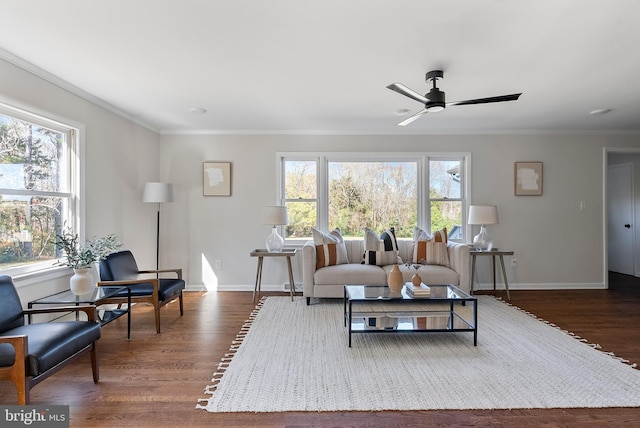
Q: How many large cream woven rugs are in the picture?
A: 1